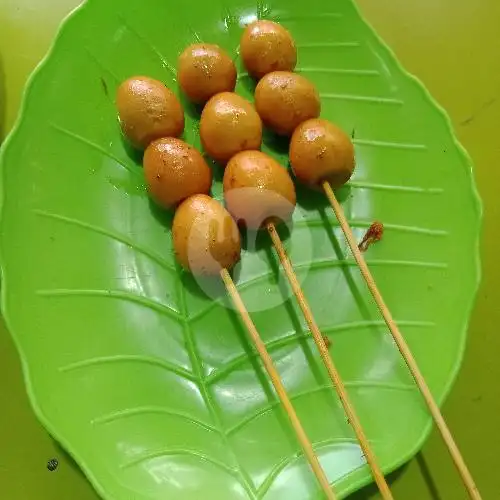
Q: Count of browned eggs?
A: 9